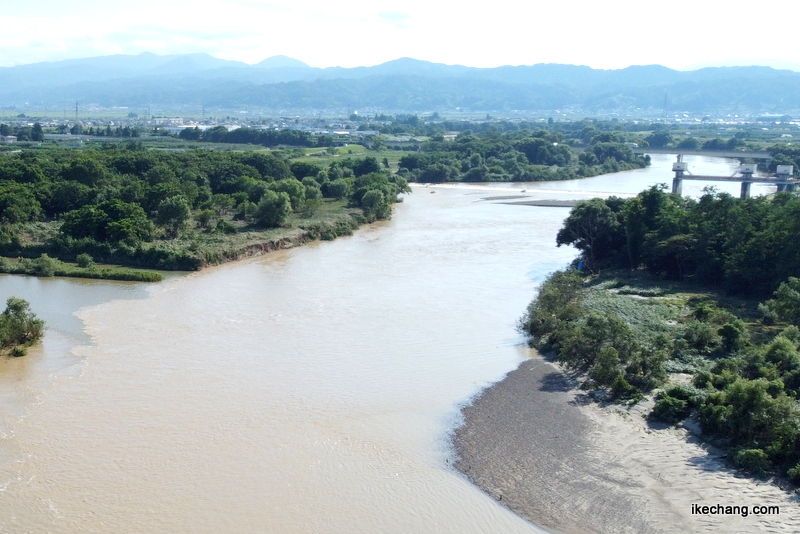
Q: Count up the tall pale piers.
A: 3